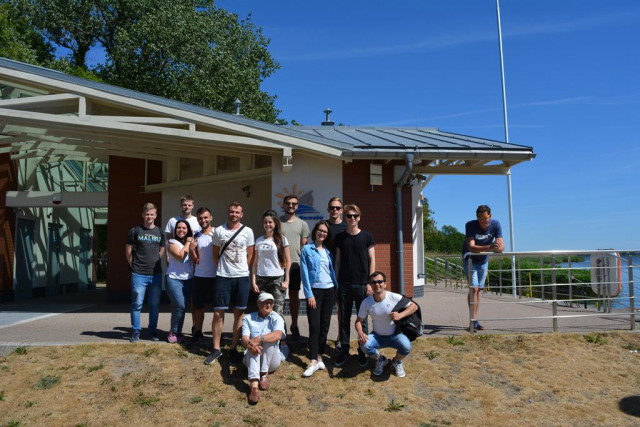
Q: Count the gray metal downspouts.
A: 1